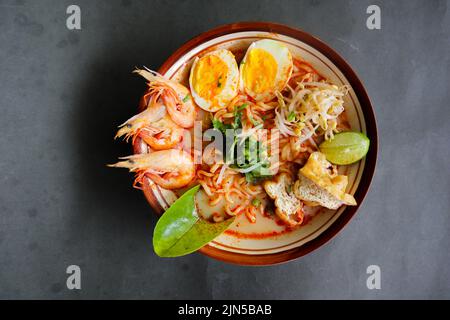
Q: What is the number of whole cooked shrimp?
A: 3